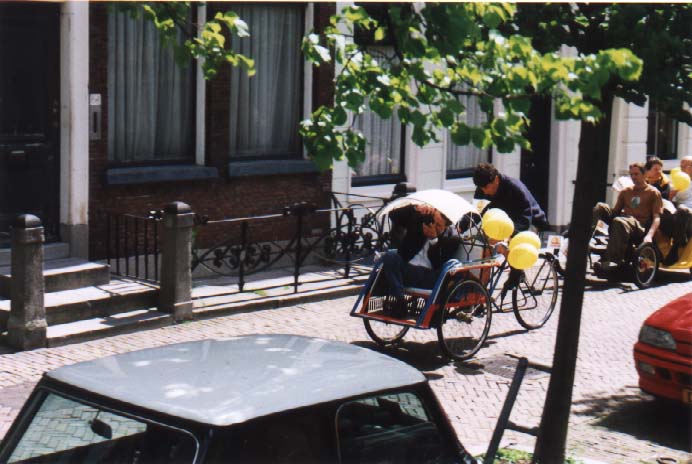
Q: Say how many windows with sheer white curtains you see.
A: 4